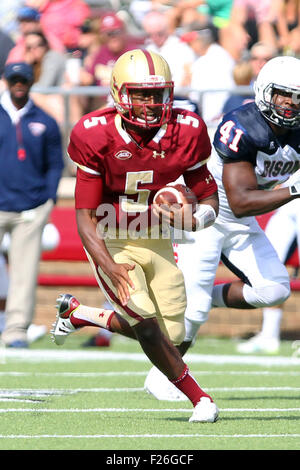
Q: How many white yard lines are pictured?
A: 5